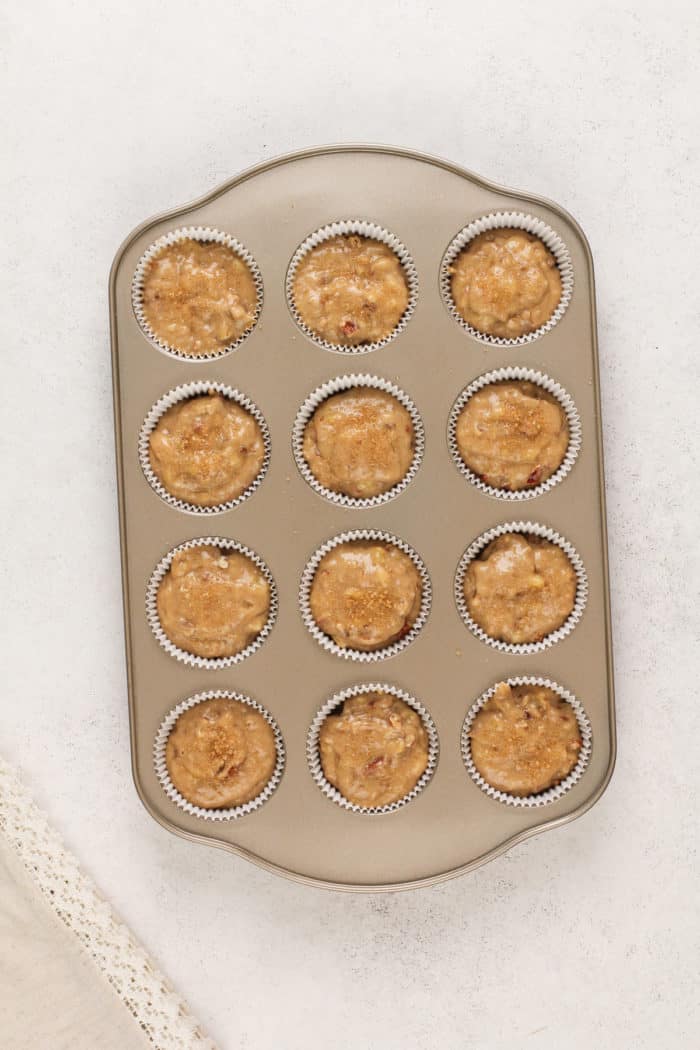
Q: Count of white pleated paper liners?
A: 12